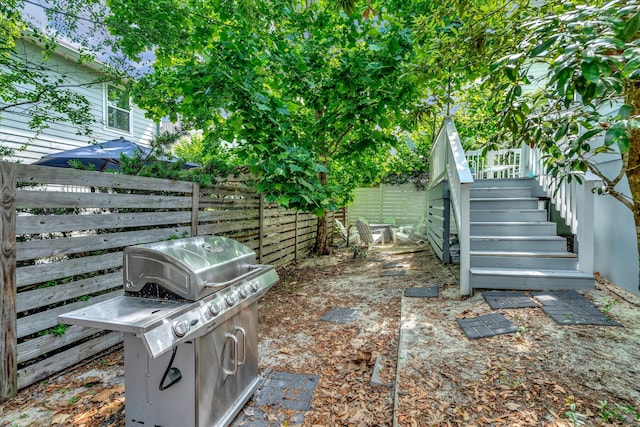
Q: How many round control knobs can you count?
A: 5